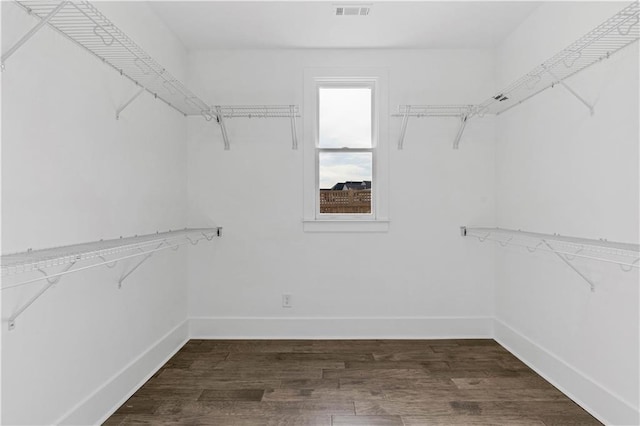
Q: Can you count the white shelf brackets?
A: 10